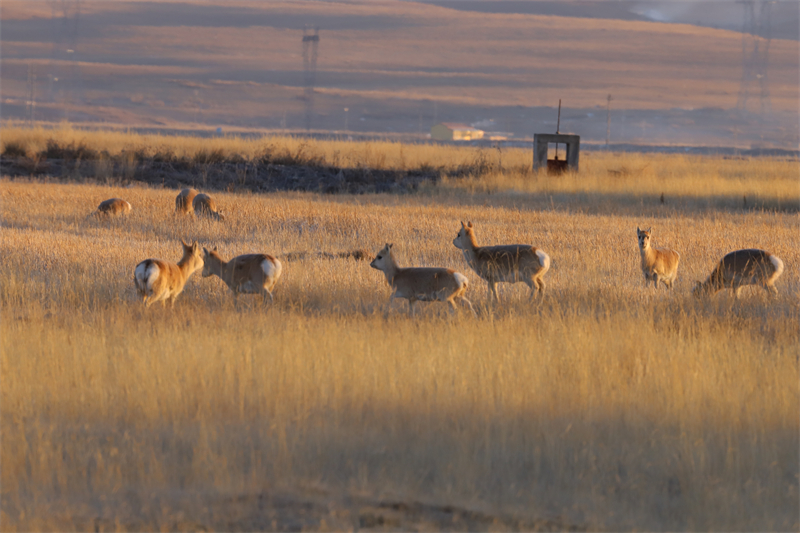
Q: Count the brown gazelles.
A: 9